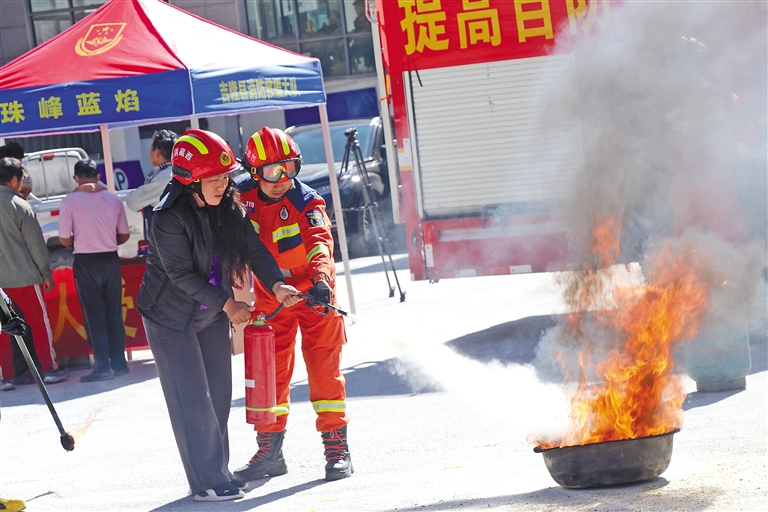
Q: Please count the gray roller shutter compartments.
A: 1